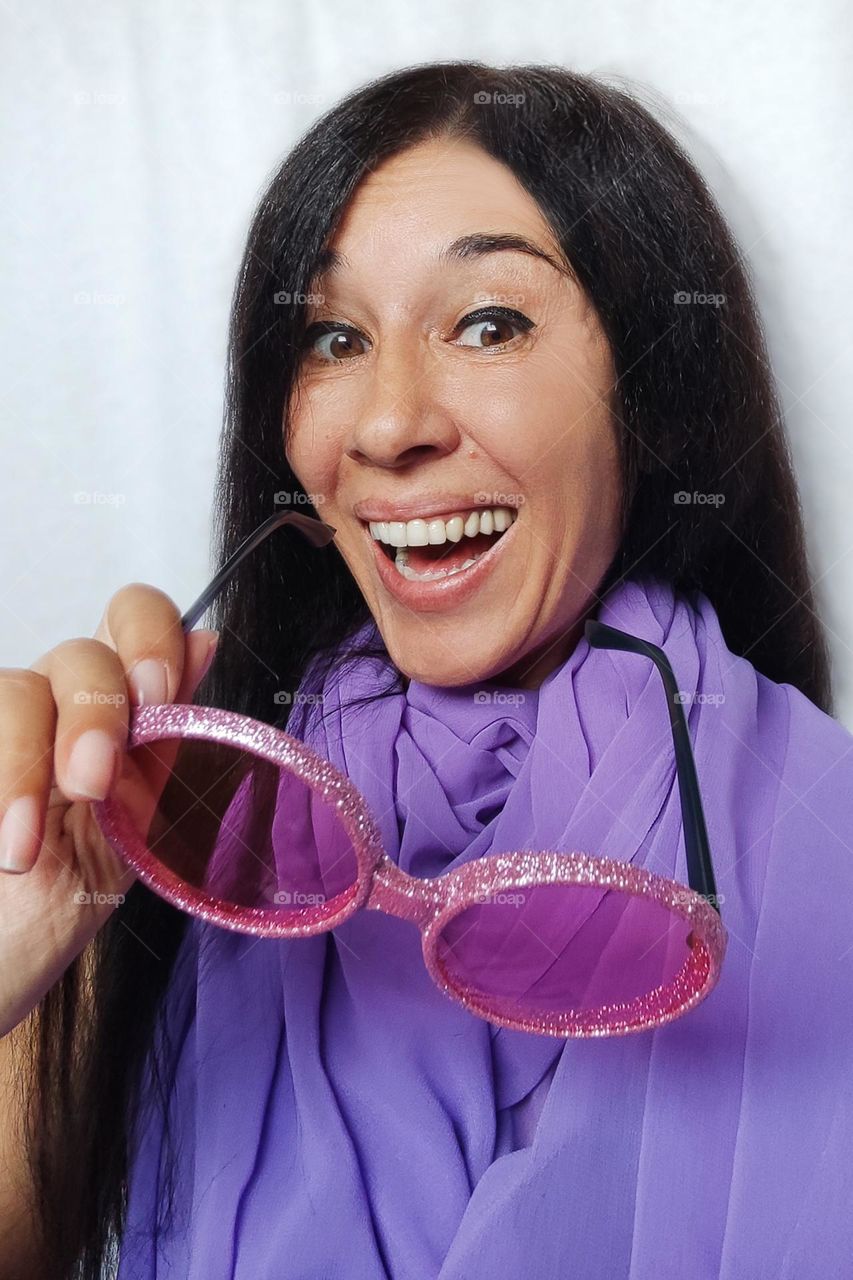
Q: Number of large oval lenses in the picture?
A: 2